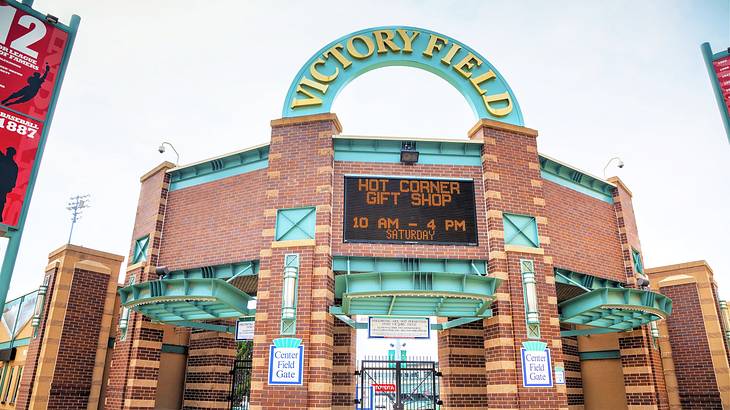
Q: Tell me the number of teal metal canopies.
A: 3